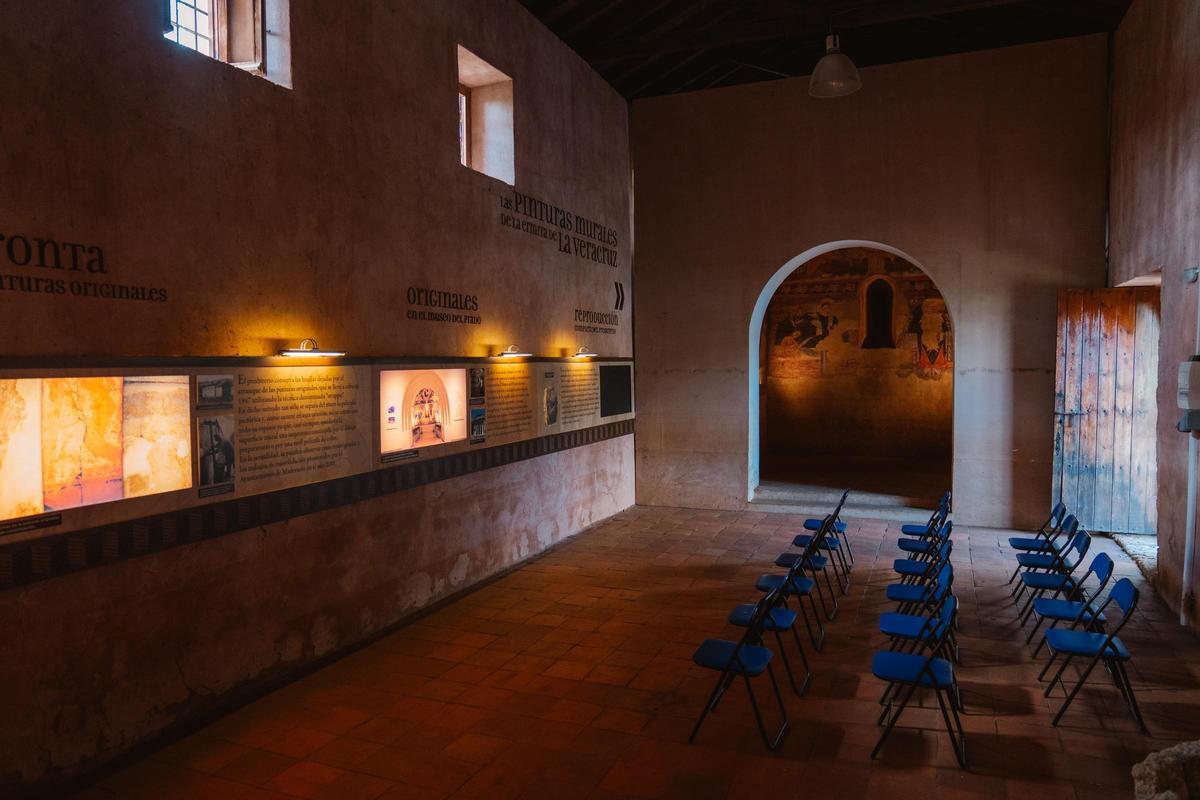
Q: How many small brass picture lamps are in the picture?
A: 3